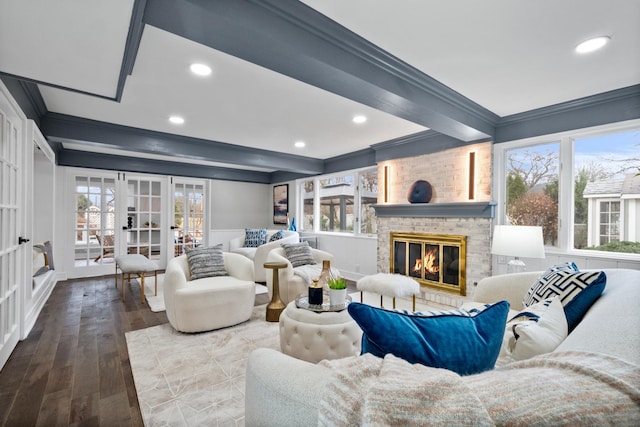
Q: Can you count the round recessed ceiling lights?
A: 5